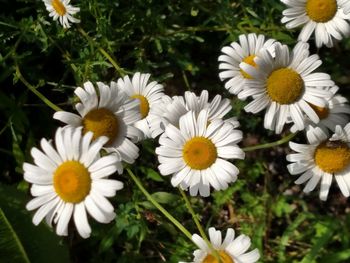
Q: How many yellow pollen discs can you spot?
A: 11